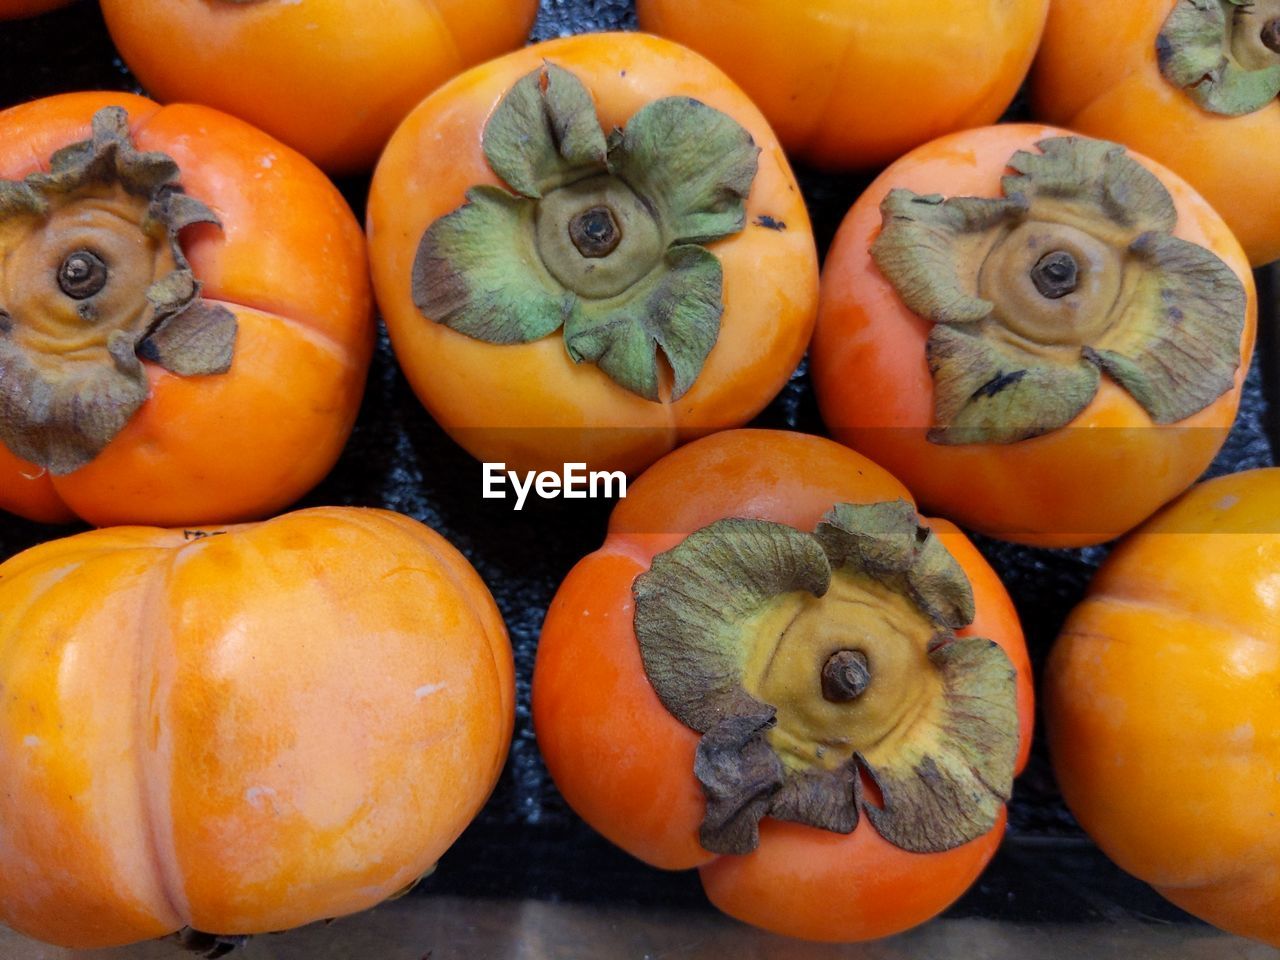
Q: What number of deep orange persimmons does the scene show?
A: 3